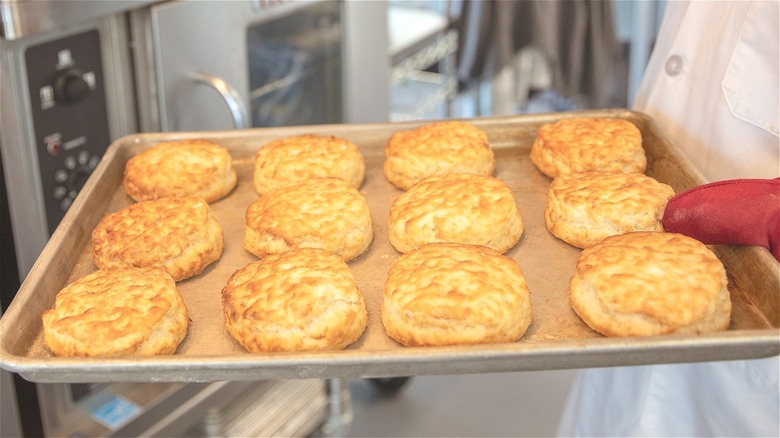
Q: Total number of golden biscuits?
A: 12